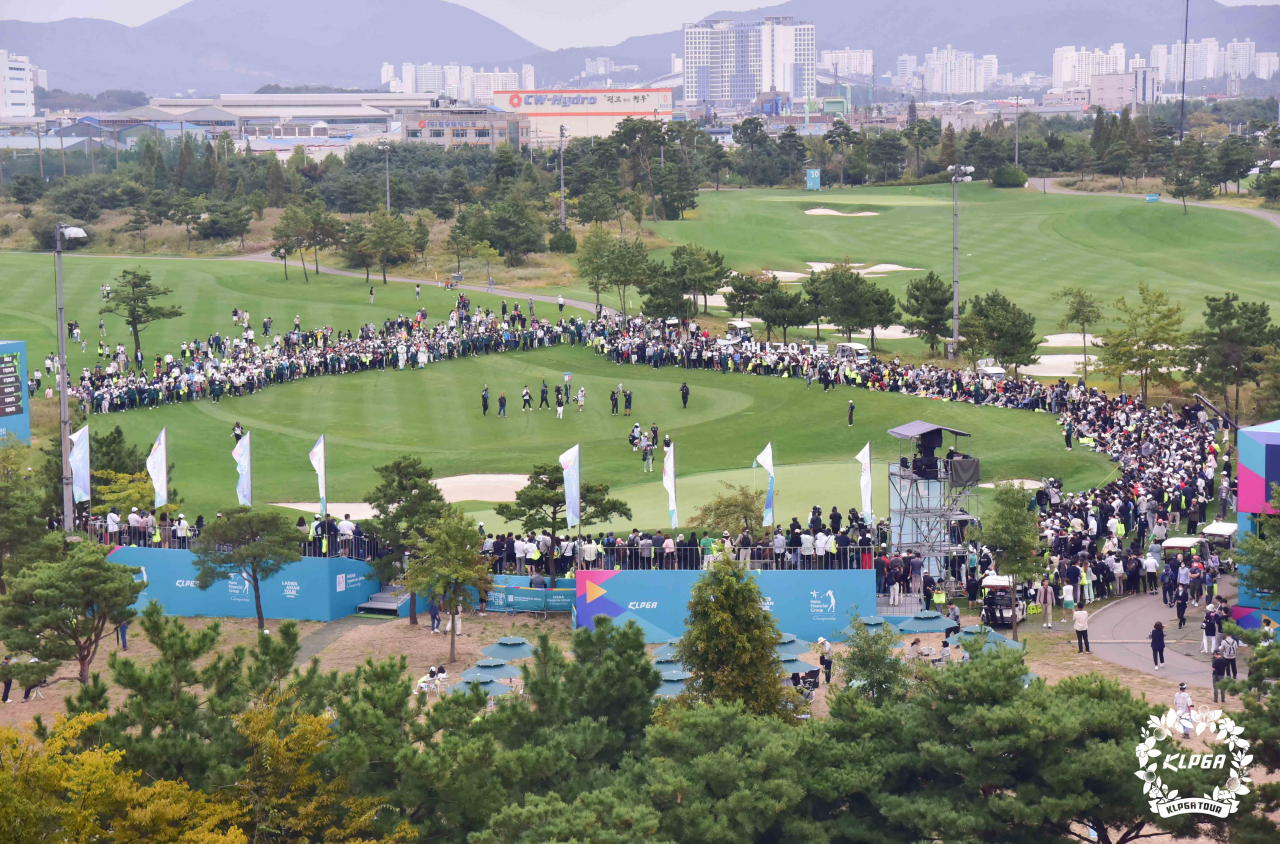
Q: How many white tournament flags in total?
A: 8